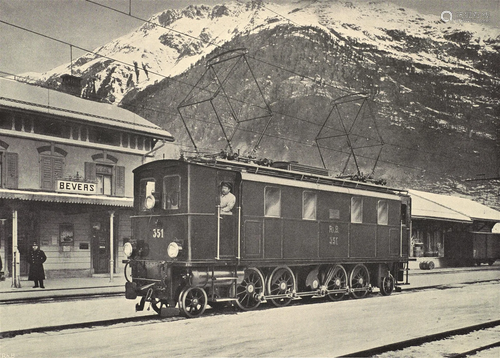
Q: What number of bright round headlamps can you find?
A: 3